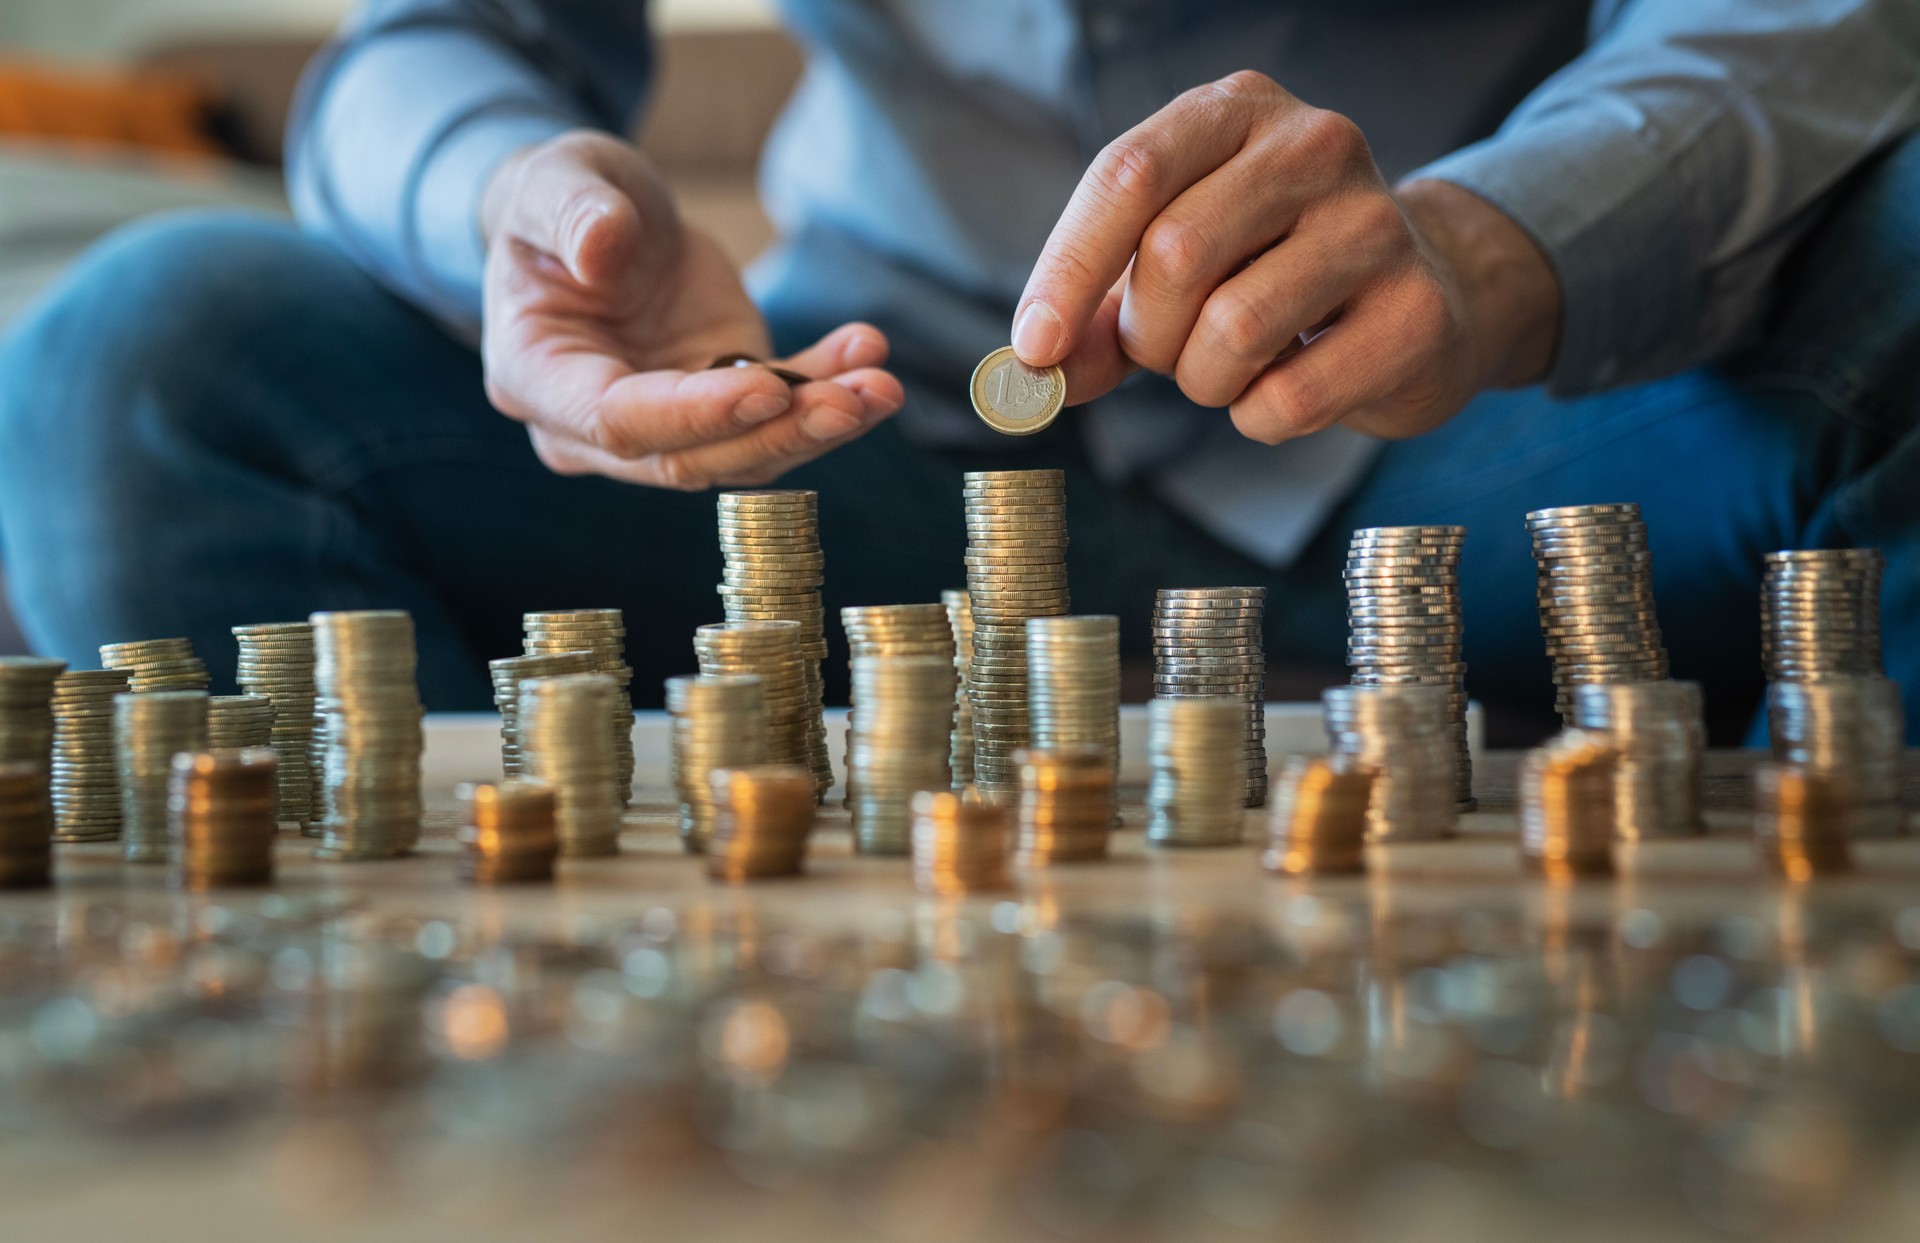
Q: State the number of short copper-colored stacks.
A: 9